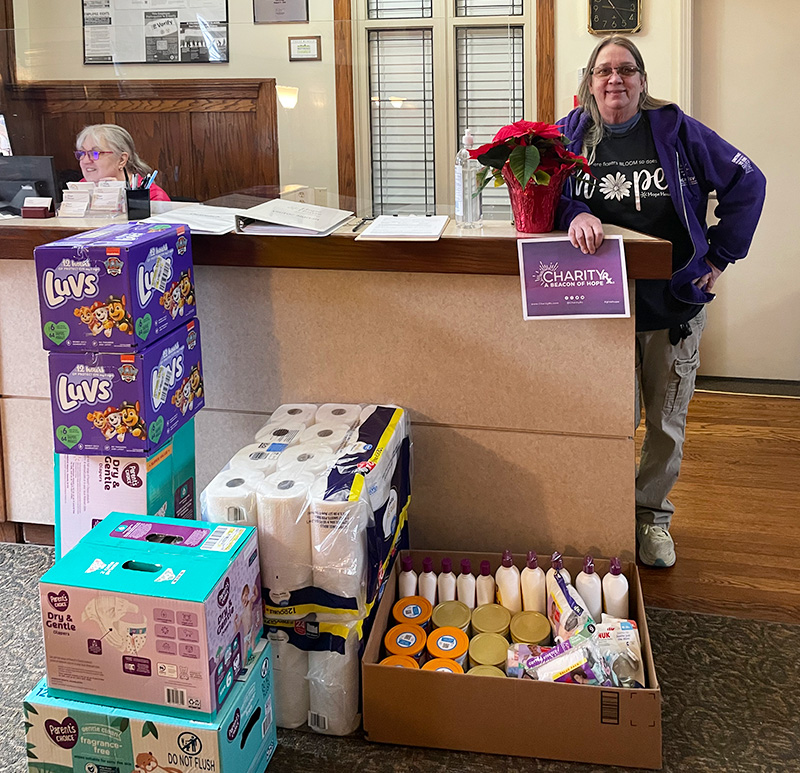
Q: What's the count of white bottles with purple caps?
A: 10